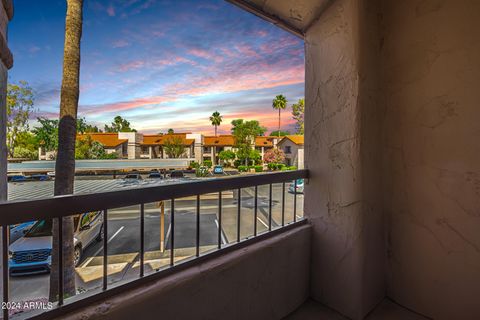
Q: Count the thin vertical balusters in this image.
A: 12